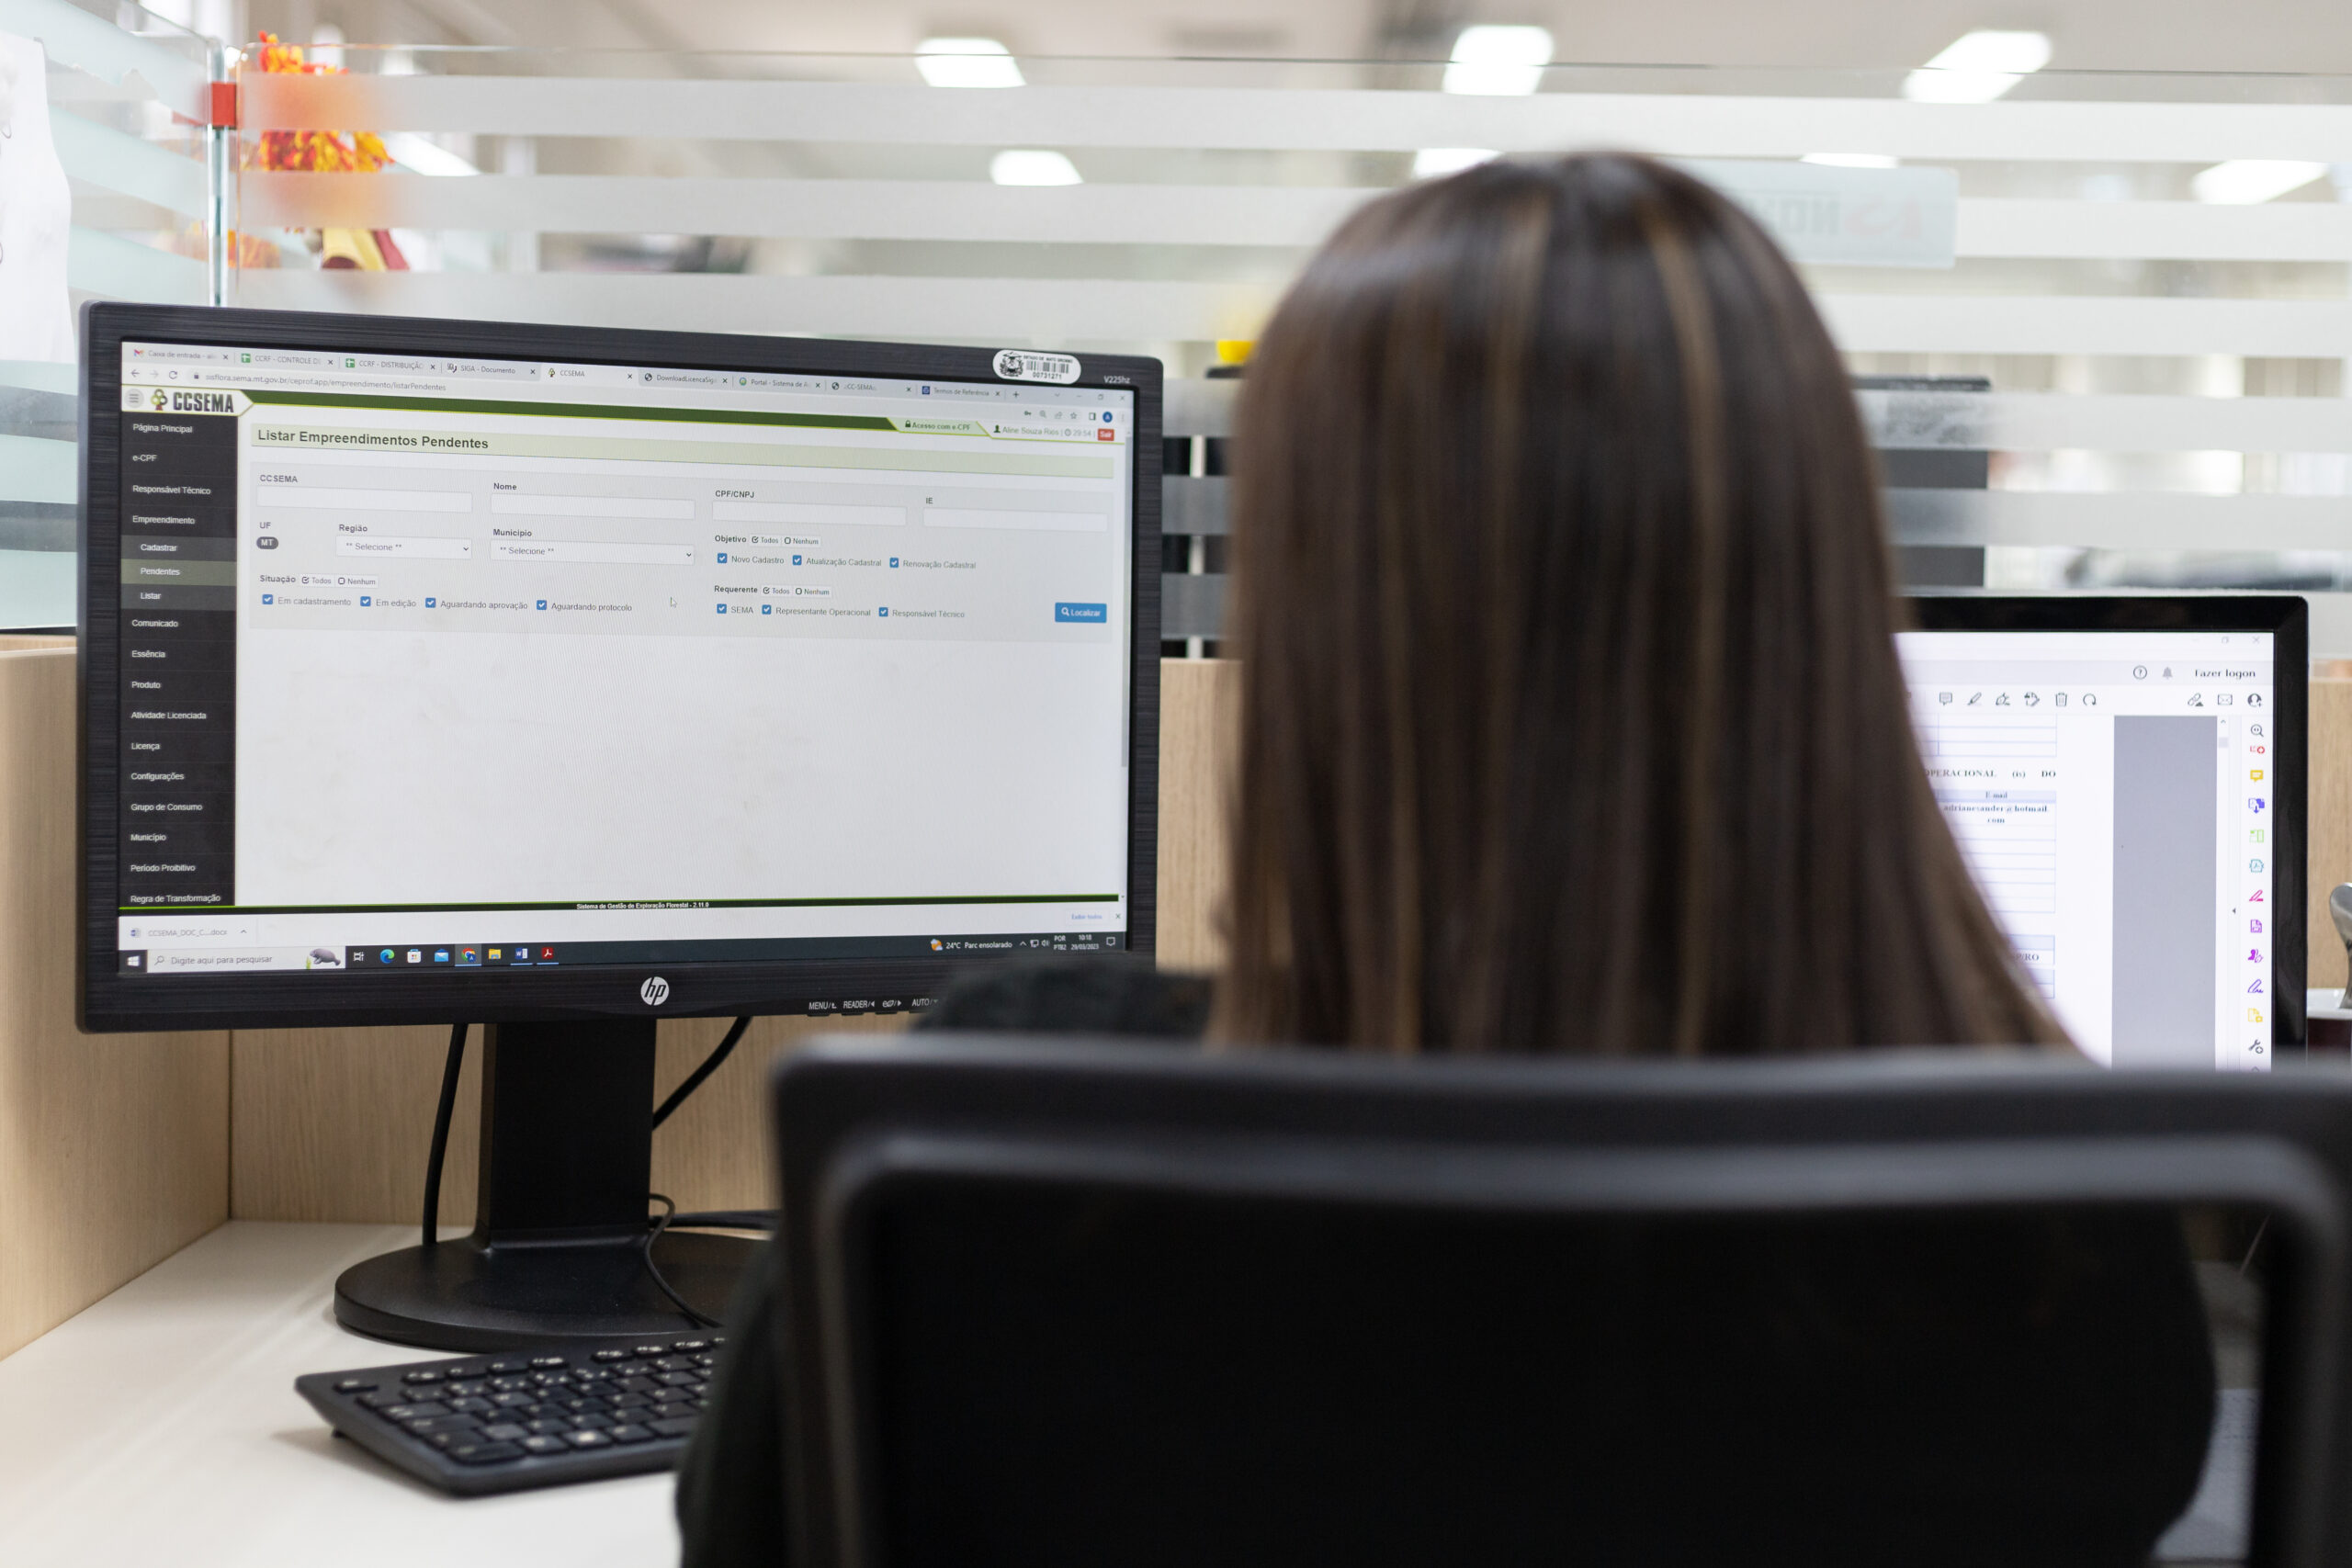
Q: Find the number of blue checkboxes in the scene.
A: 10